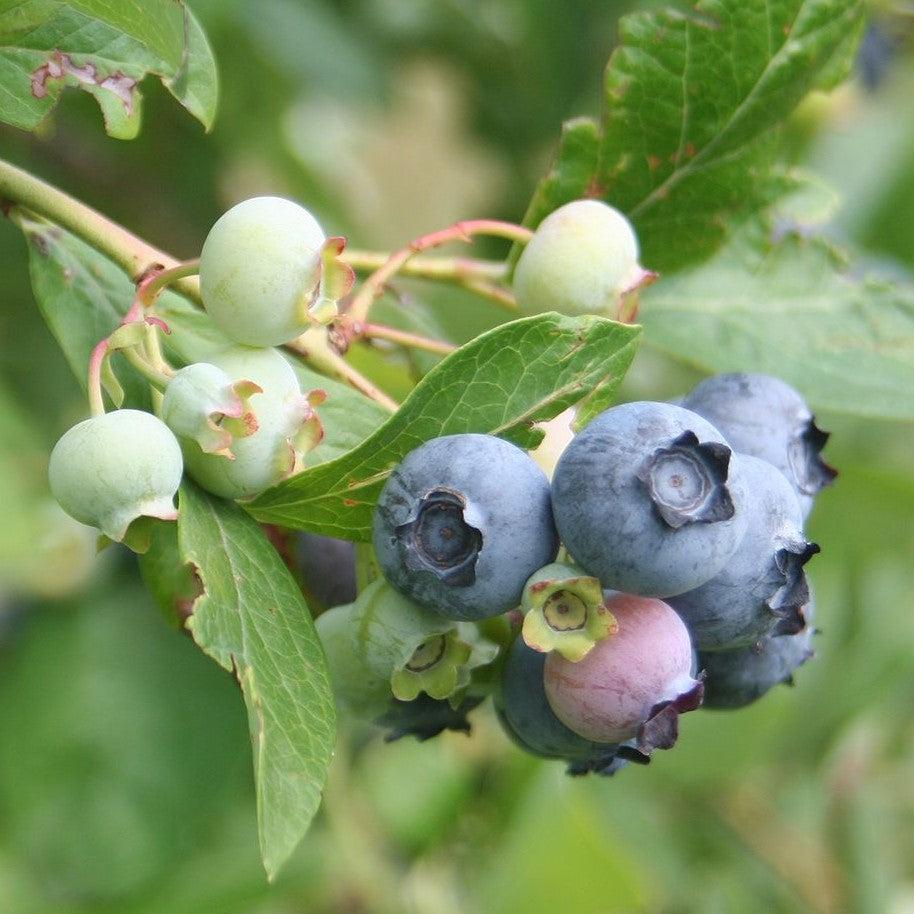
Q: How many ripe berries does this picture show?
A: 6